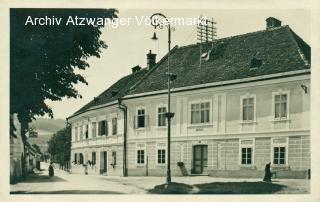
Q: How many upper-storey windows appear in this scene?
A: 11